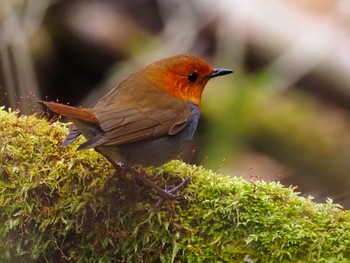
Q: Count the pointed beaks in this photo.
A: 1